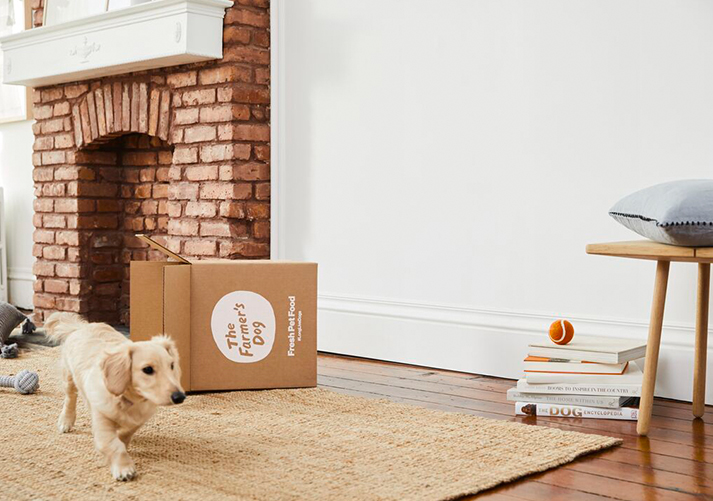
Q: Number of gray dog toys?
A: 1